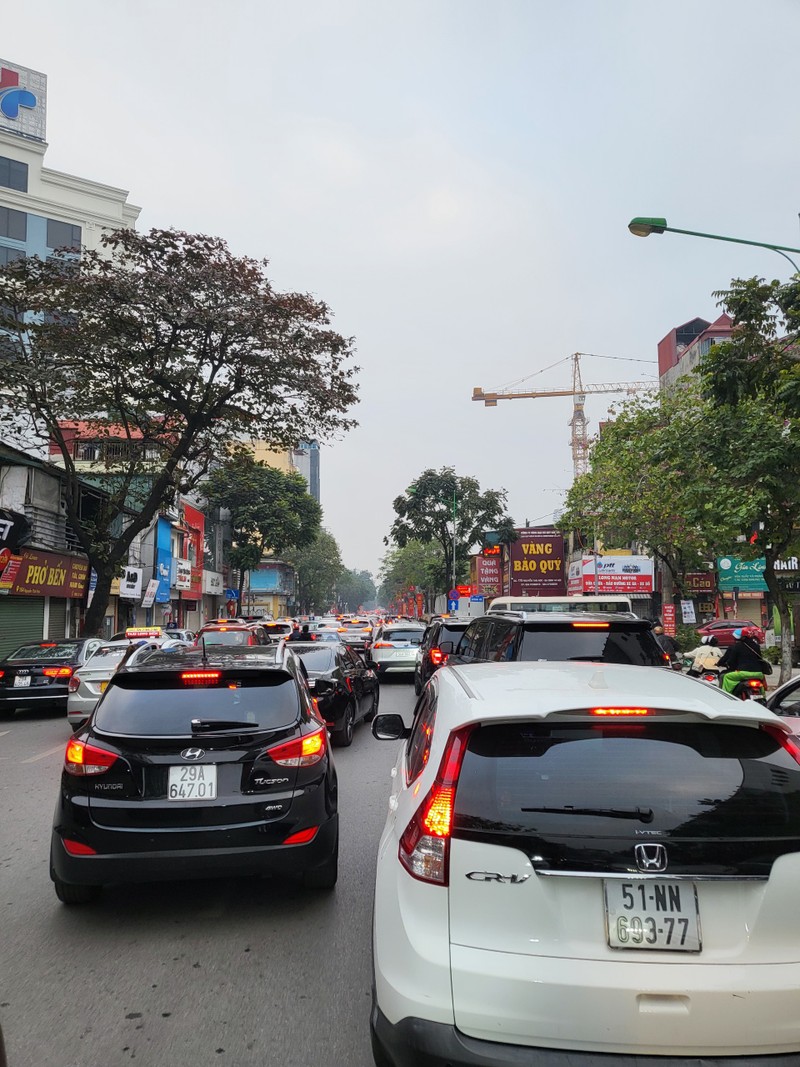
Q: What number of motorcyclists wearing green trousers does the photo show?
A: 1